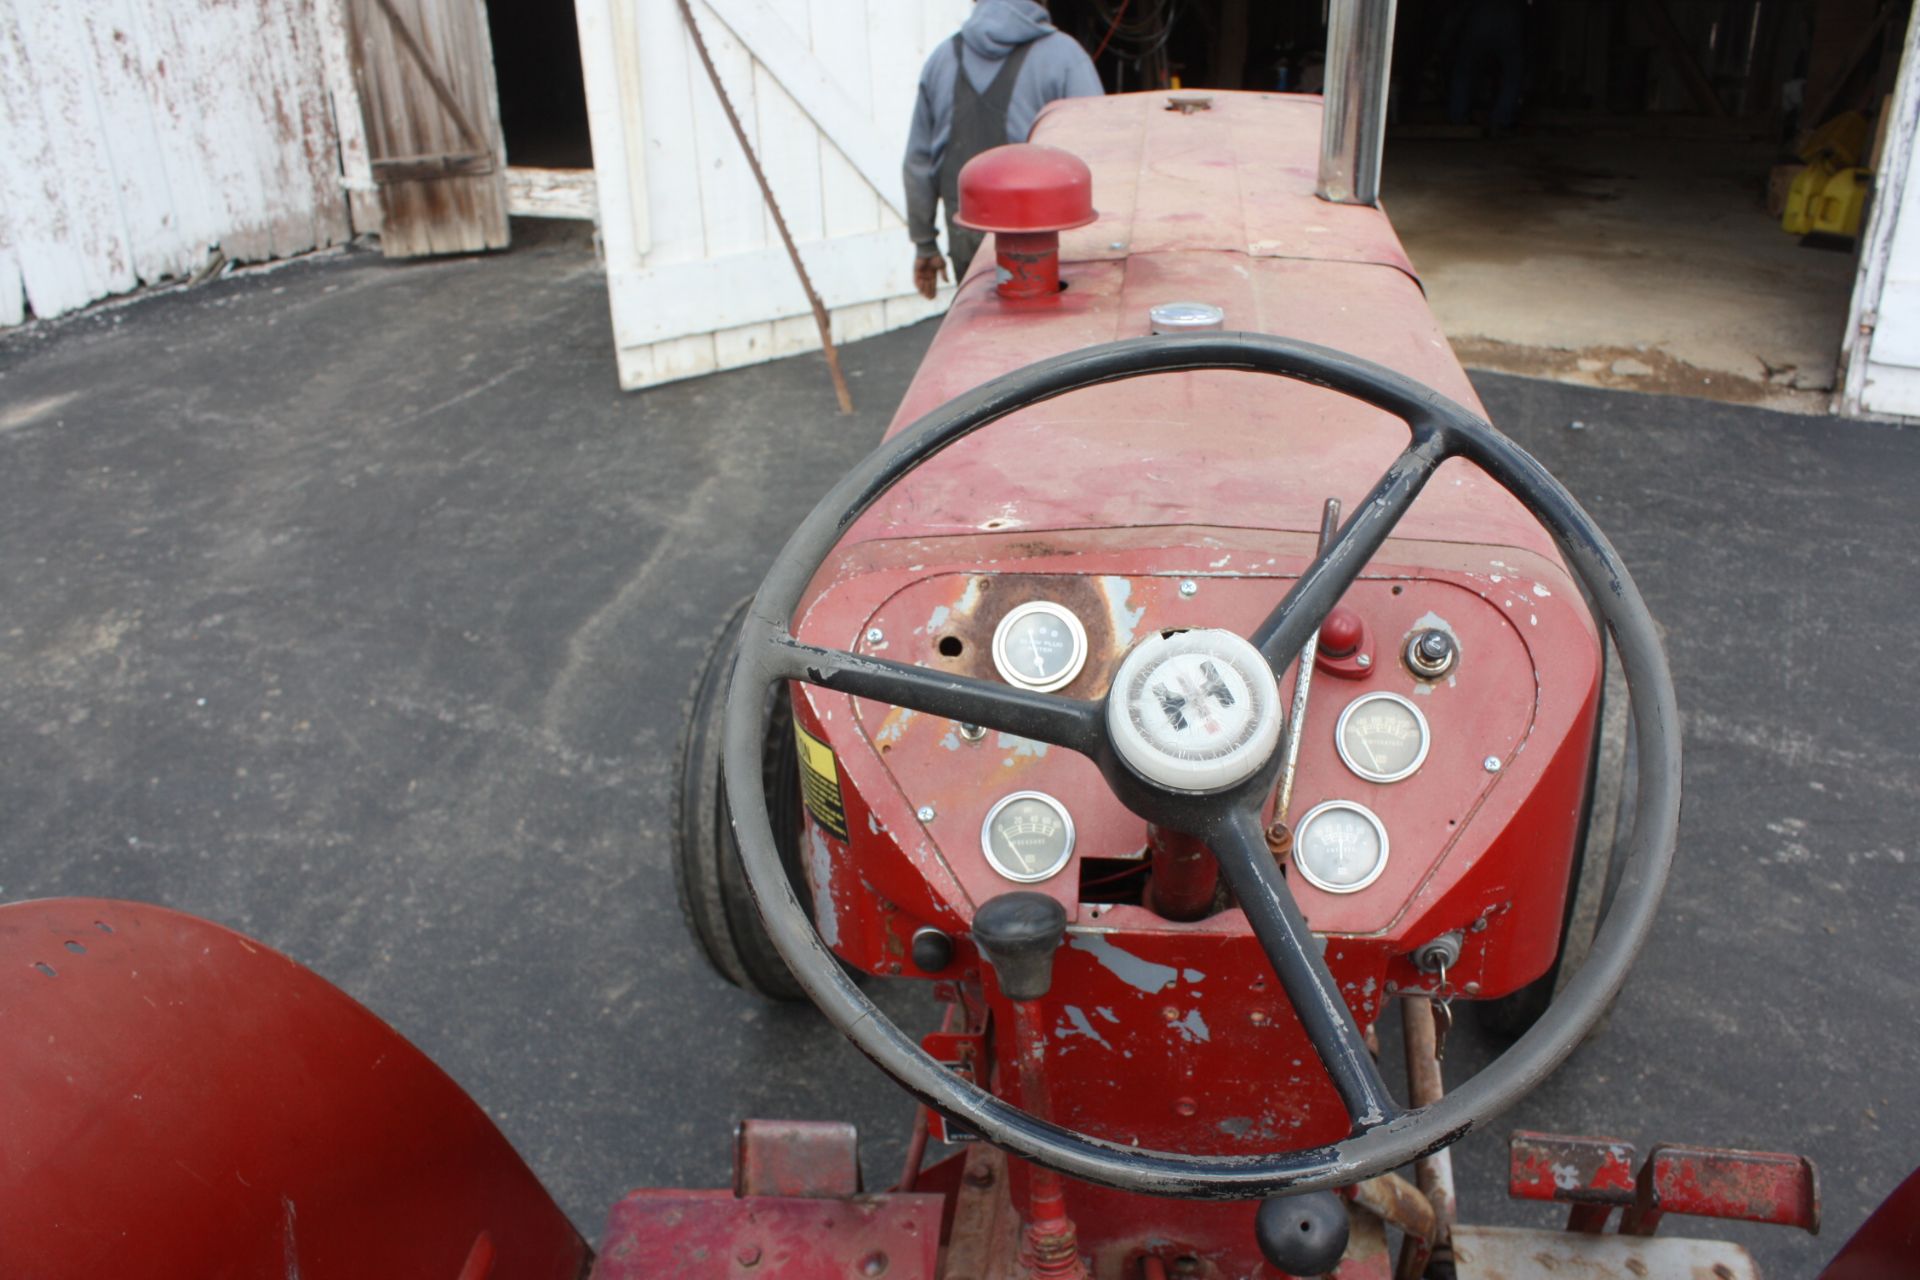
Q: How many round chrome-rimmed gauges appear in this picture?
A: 4